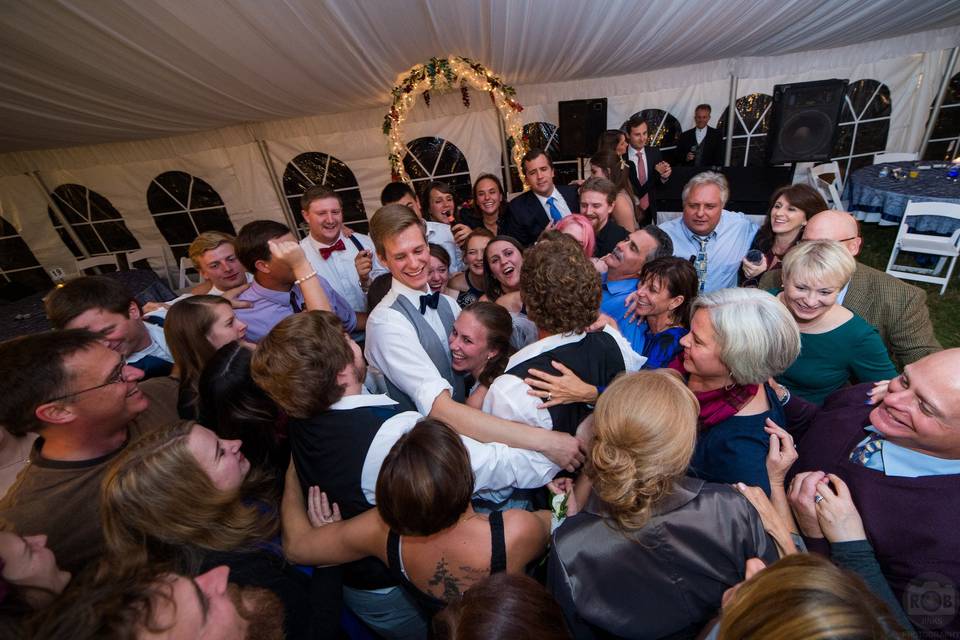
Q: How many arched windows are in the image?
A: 10